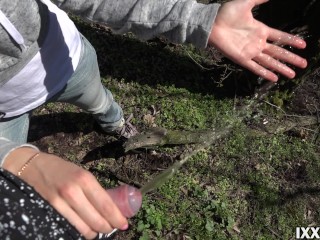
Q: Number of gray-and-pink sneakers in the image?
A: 1